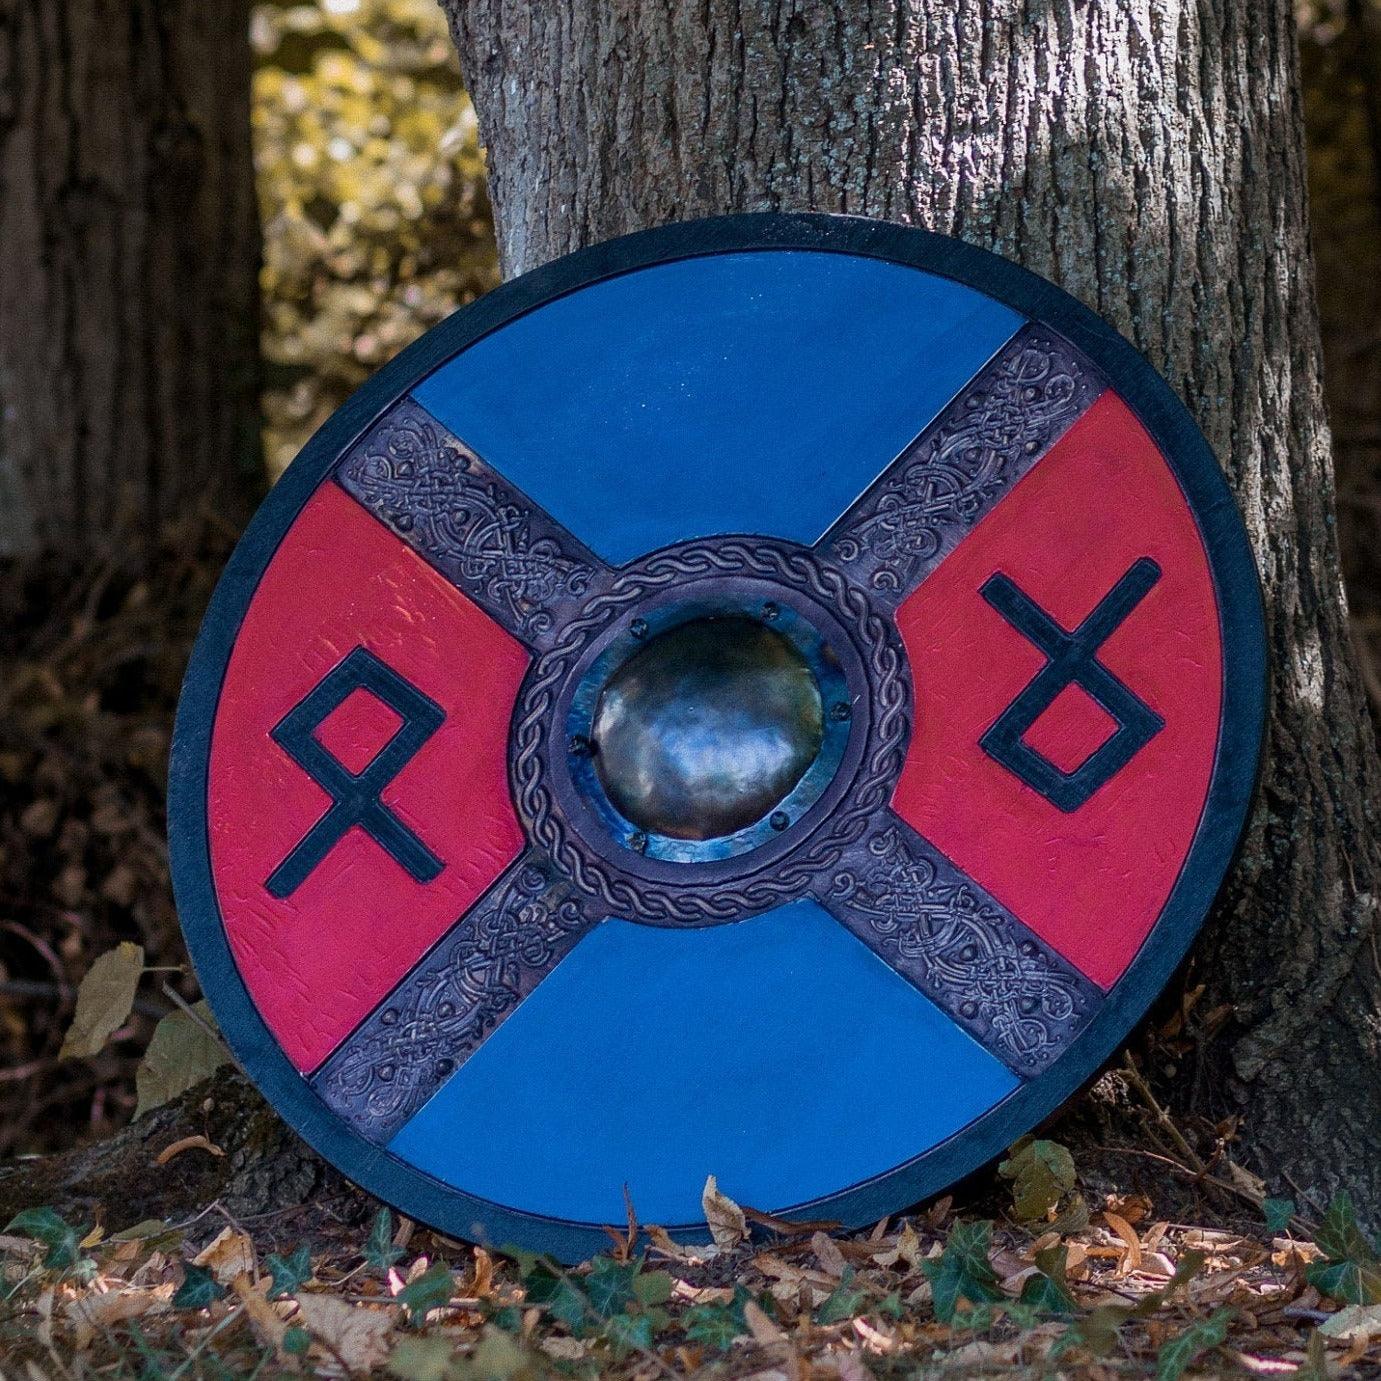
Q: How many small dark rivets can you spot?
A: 6